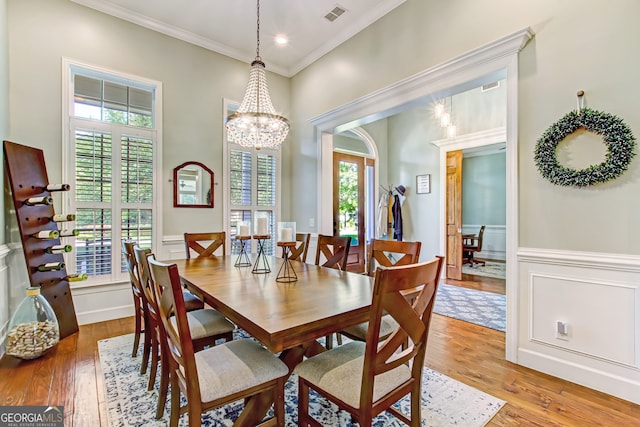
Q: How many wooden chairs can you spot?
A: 8